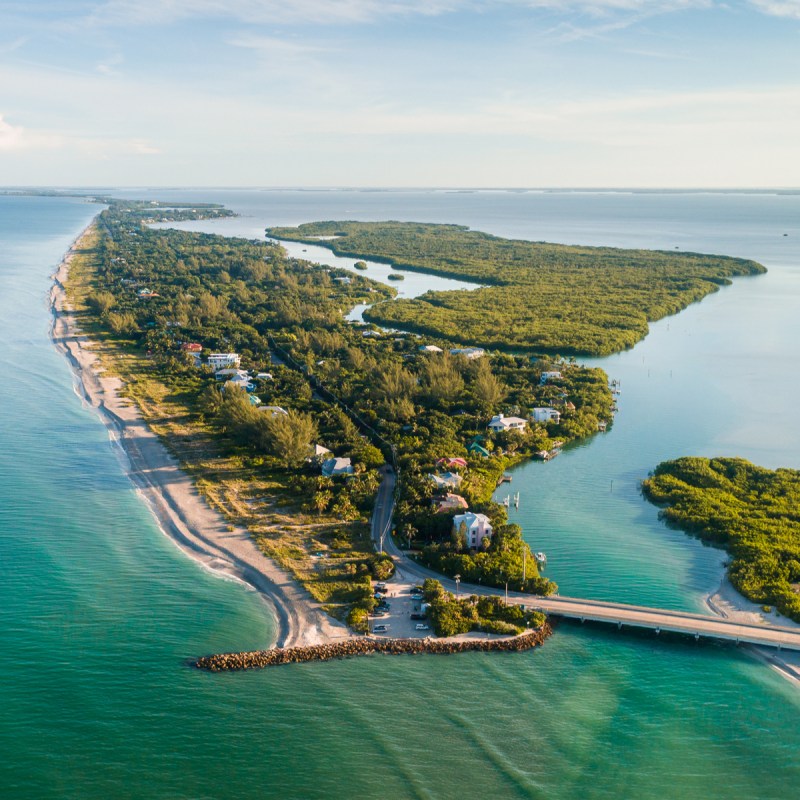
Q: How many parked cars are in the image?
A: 11